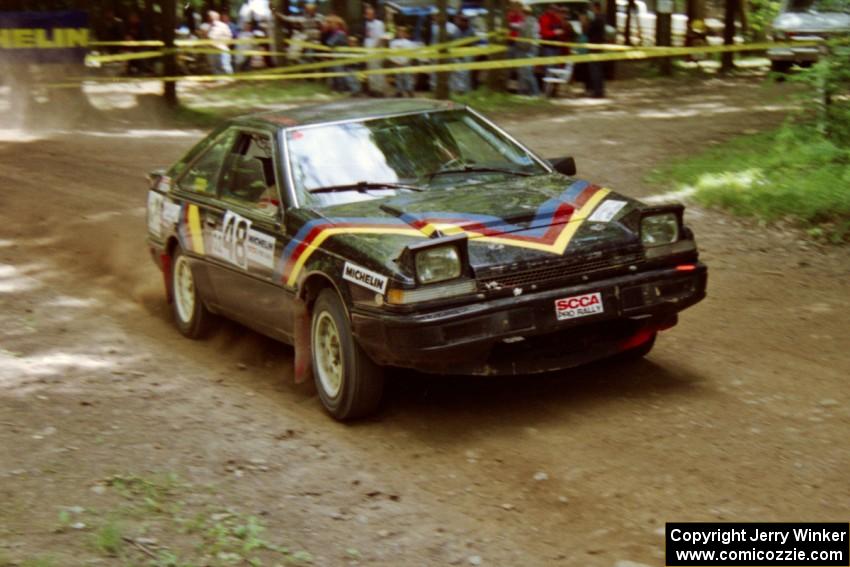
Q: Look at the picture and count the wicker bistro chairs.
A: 0